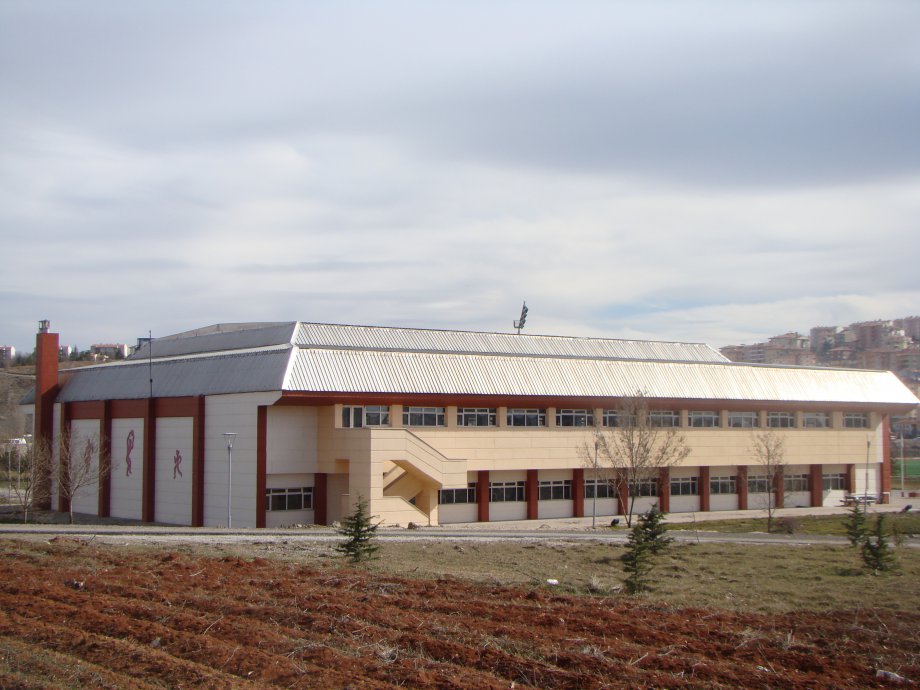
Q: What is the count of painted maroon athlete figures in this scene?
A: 3